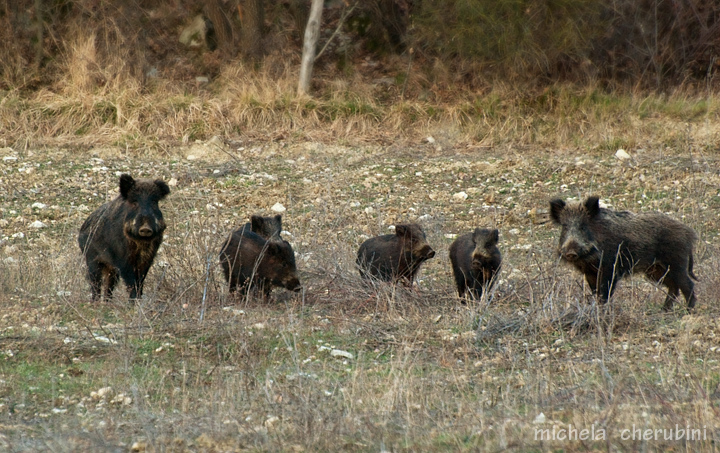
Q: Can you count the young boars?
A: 4